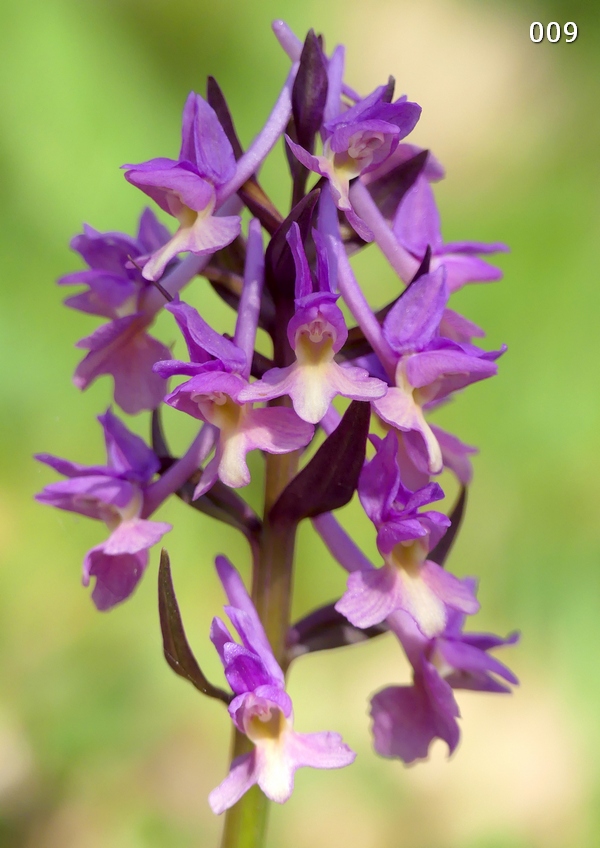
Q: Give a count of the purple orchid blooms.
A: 11